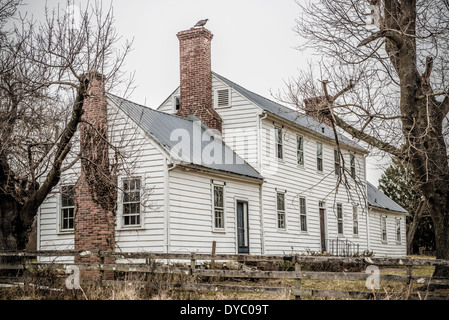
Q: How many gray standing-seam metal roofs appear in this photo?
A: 3